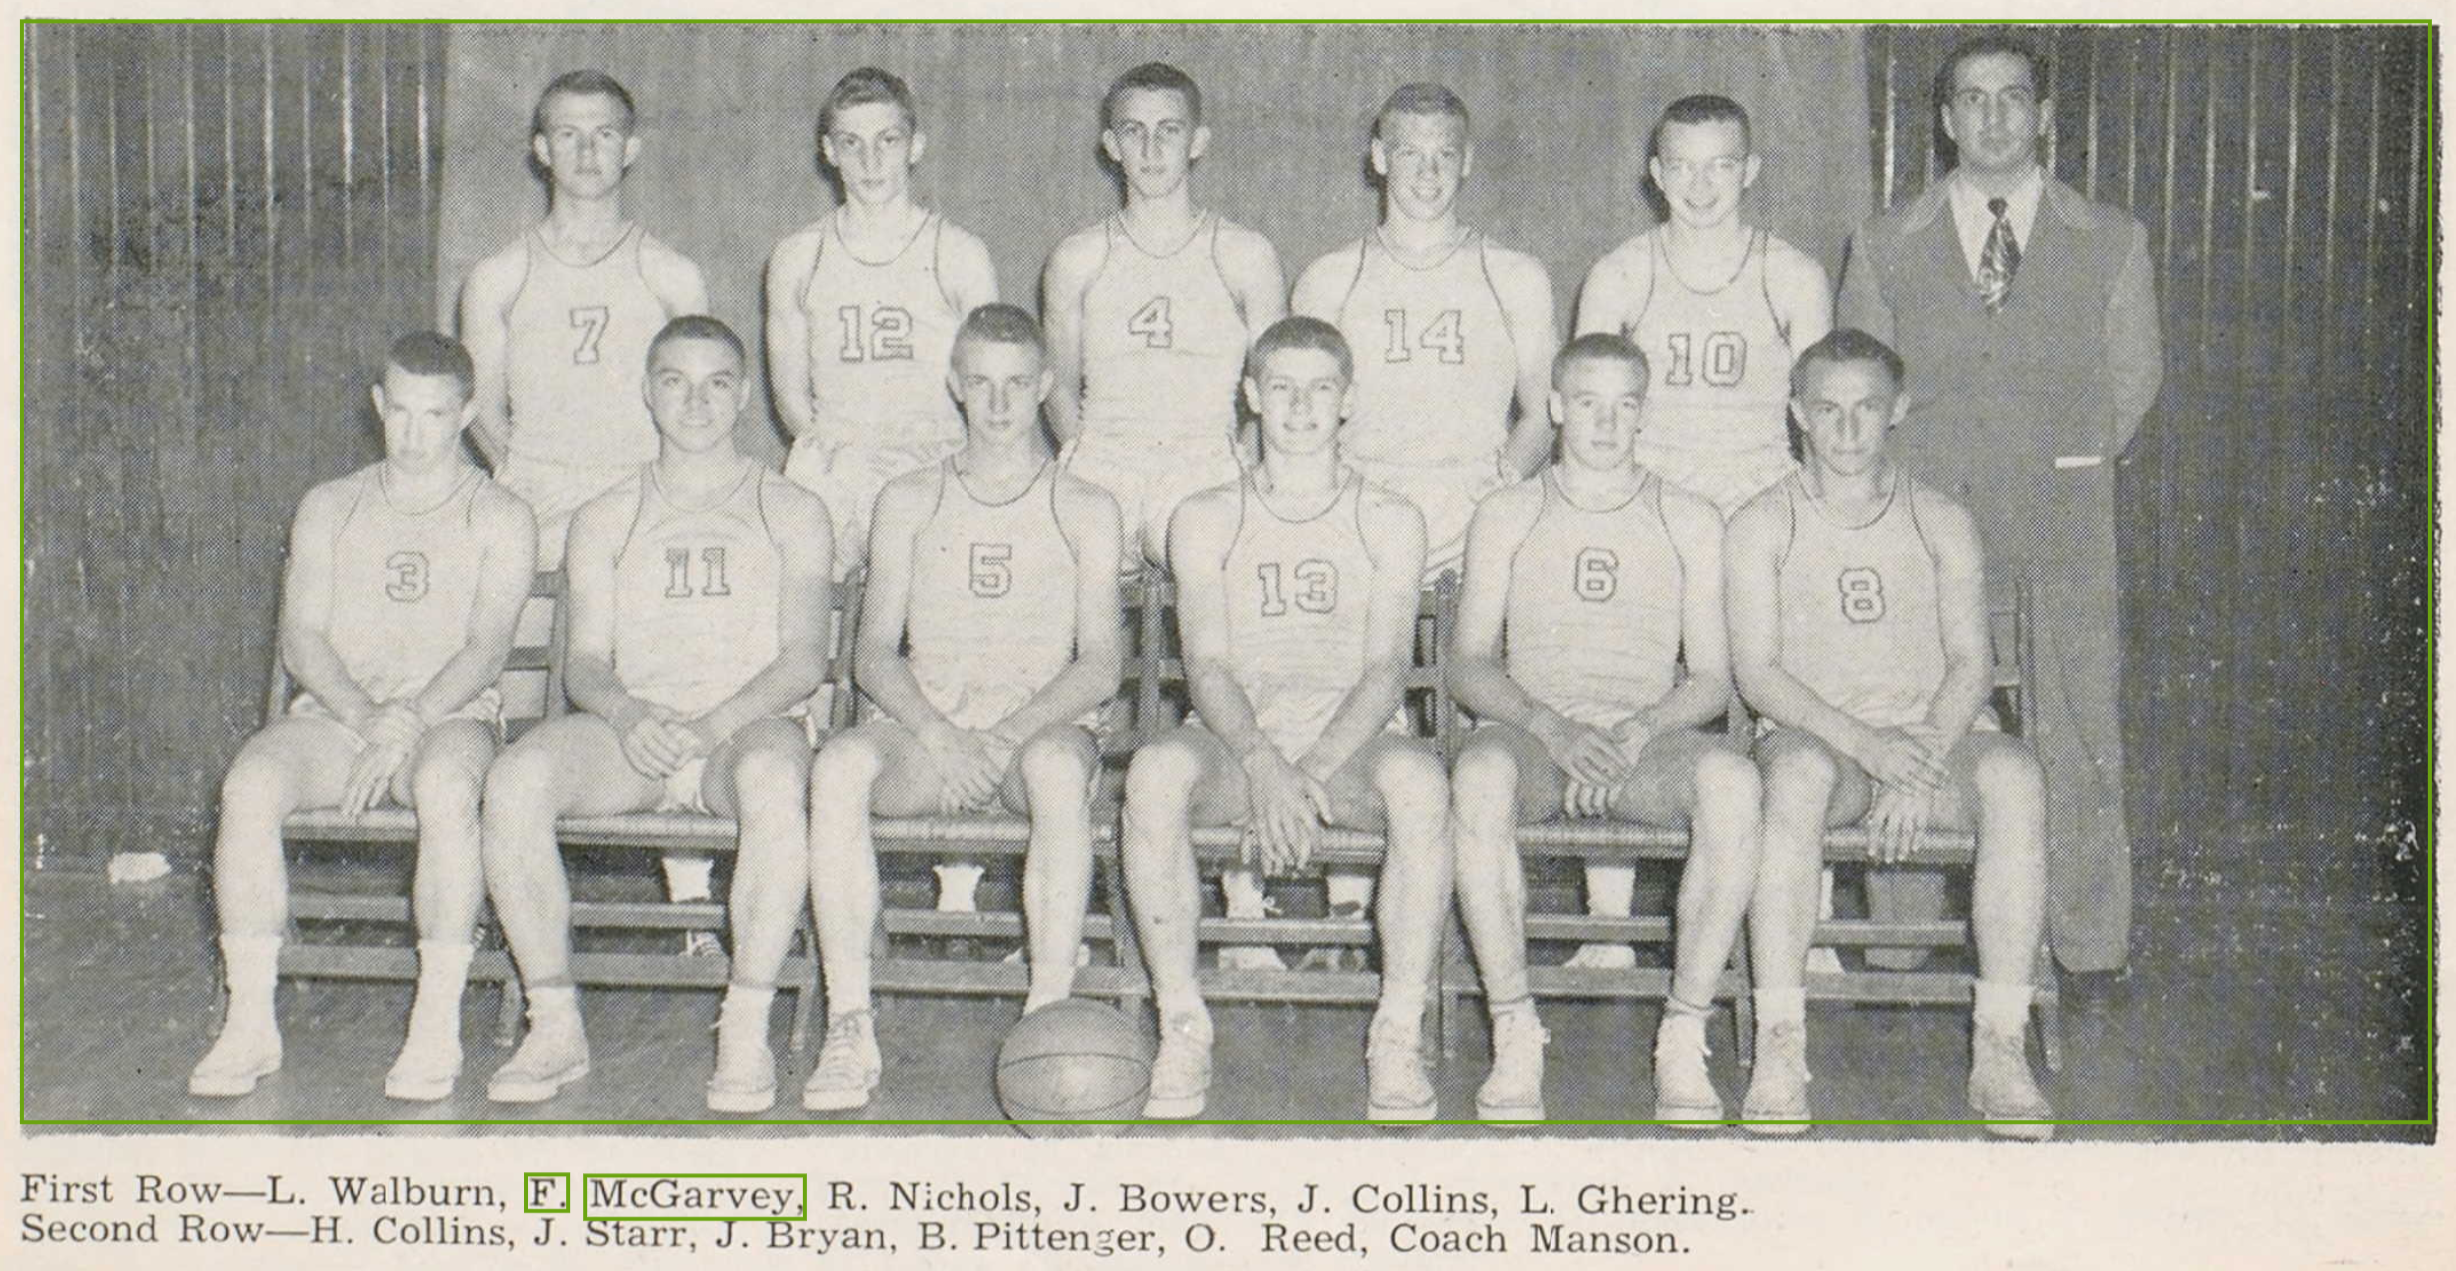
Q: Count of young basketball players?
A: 11